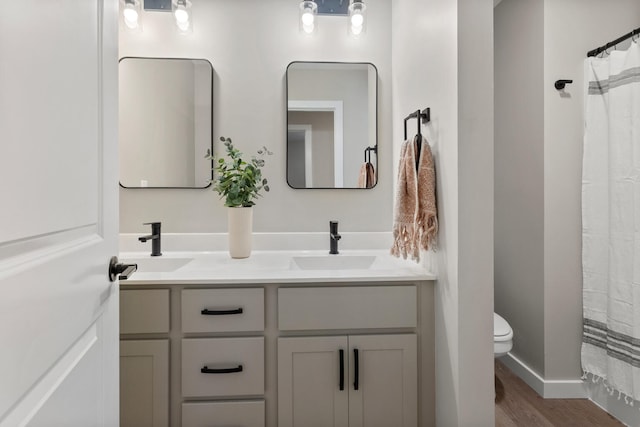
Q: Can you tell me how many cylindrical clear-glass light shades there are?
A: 4